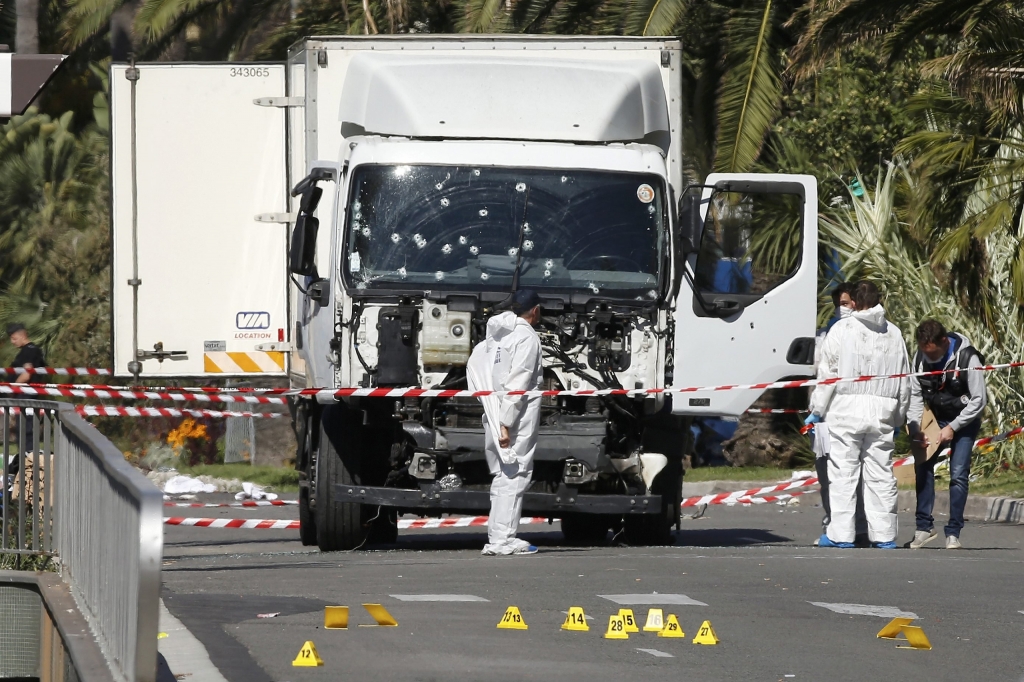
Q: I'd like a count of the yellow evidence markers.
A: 12